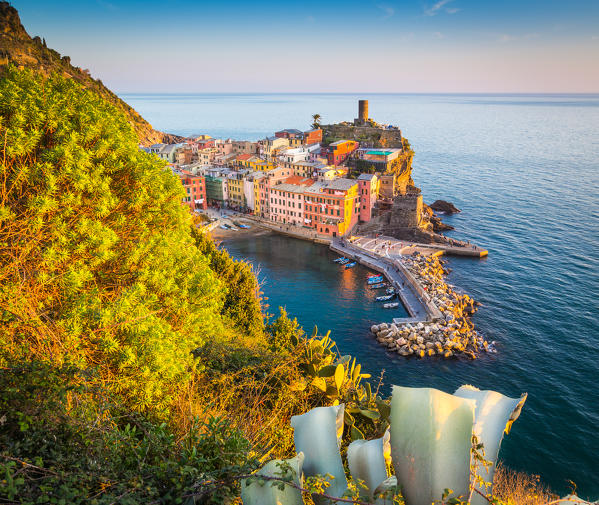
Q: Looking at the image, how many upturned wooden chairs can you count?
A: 0